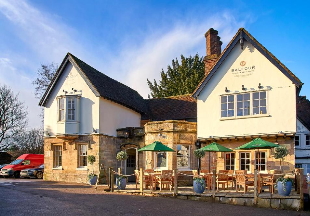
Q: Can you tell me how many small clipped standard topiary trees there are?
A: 4